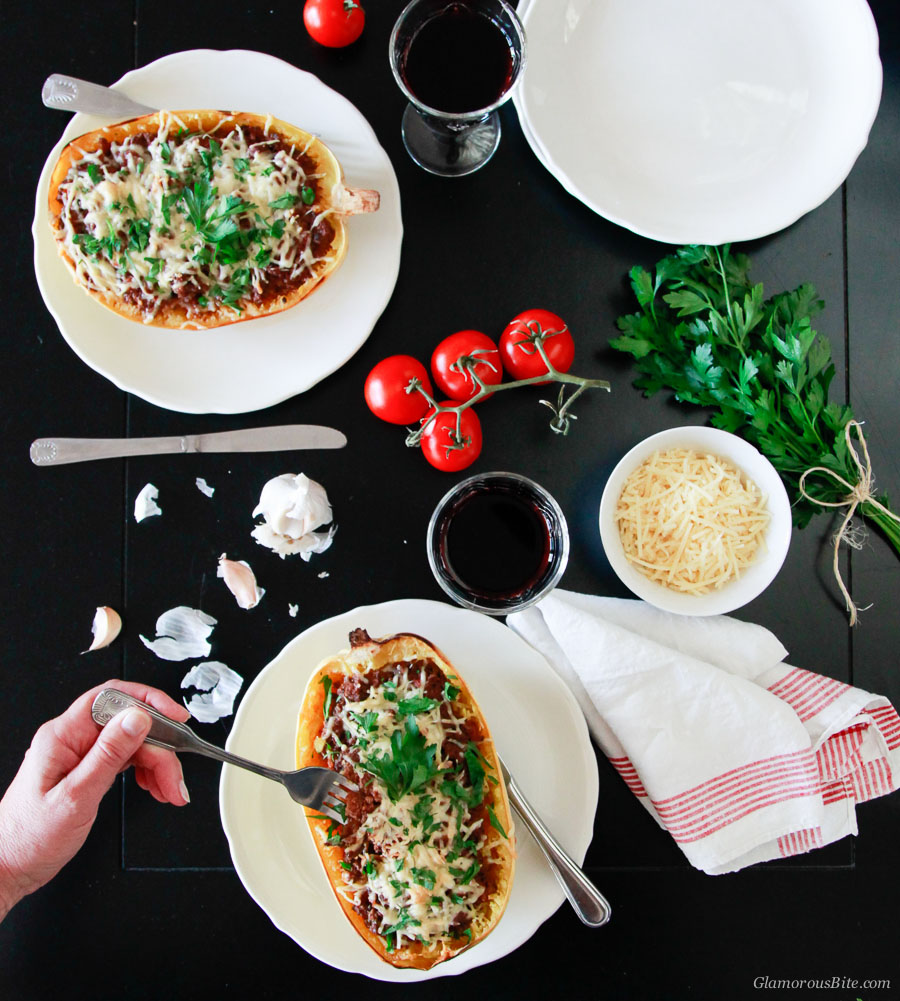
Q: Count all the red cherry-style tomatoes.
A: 5